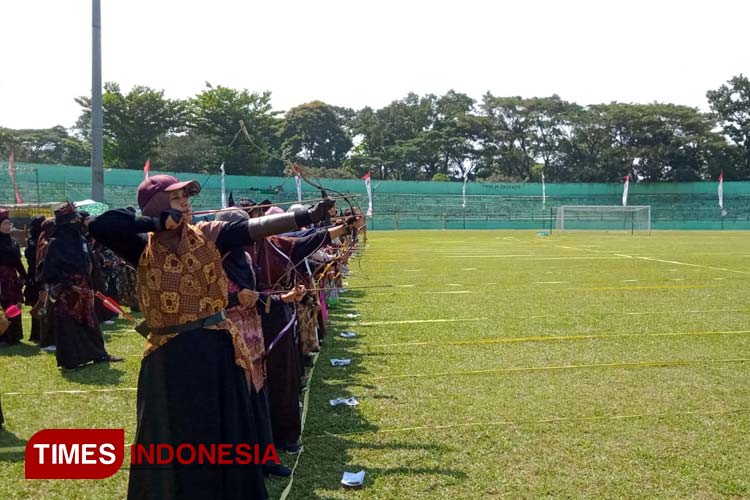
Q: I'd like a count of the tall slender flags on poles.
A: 9